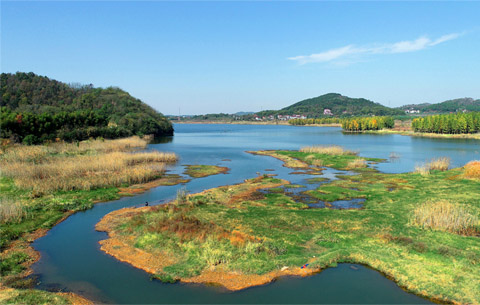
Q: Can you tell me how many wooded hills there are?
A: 3